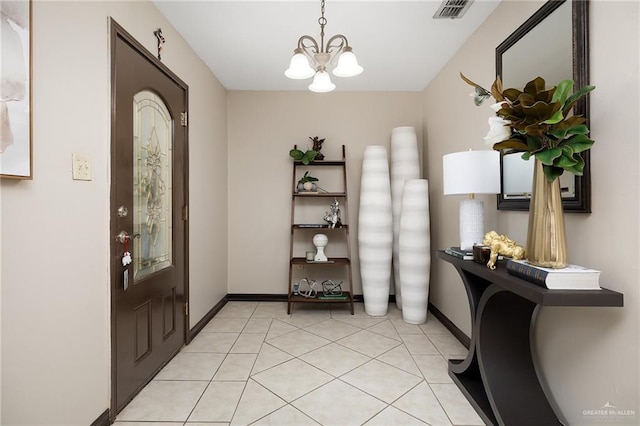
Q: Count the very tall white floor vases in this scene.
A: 3